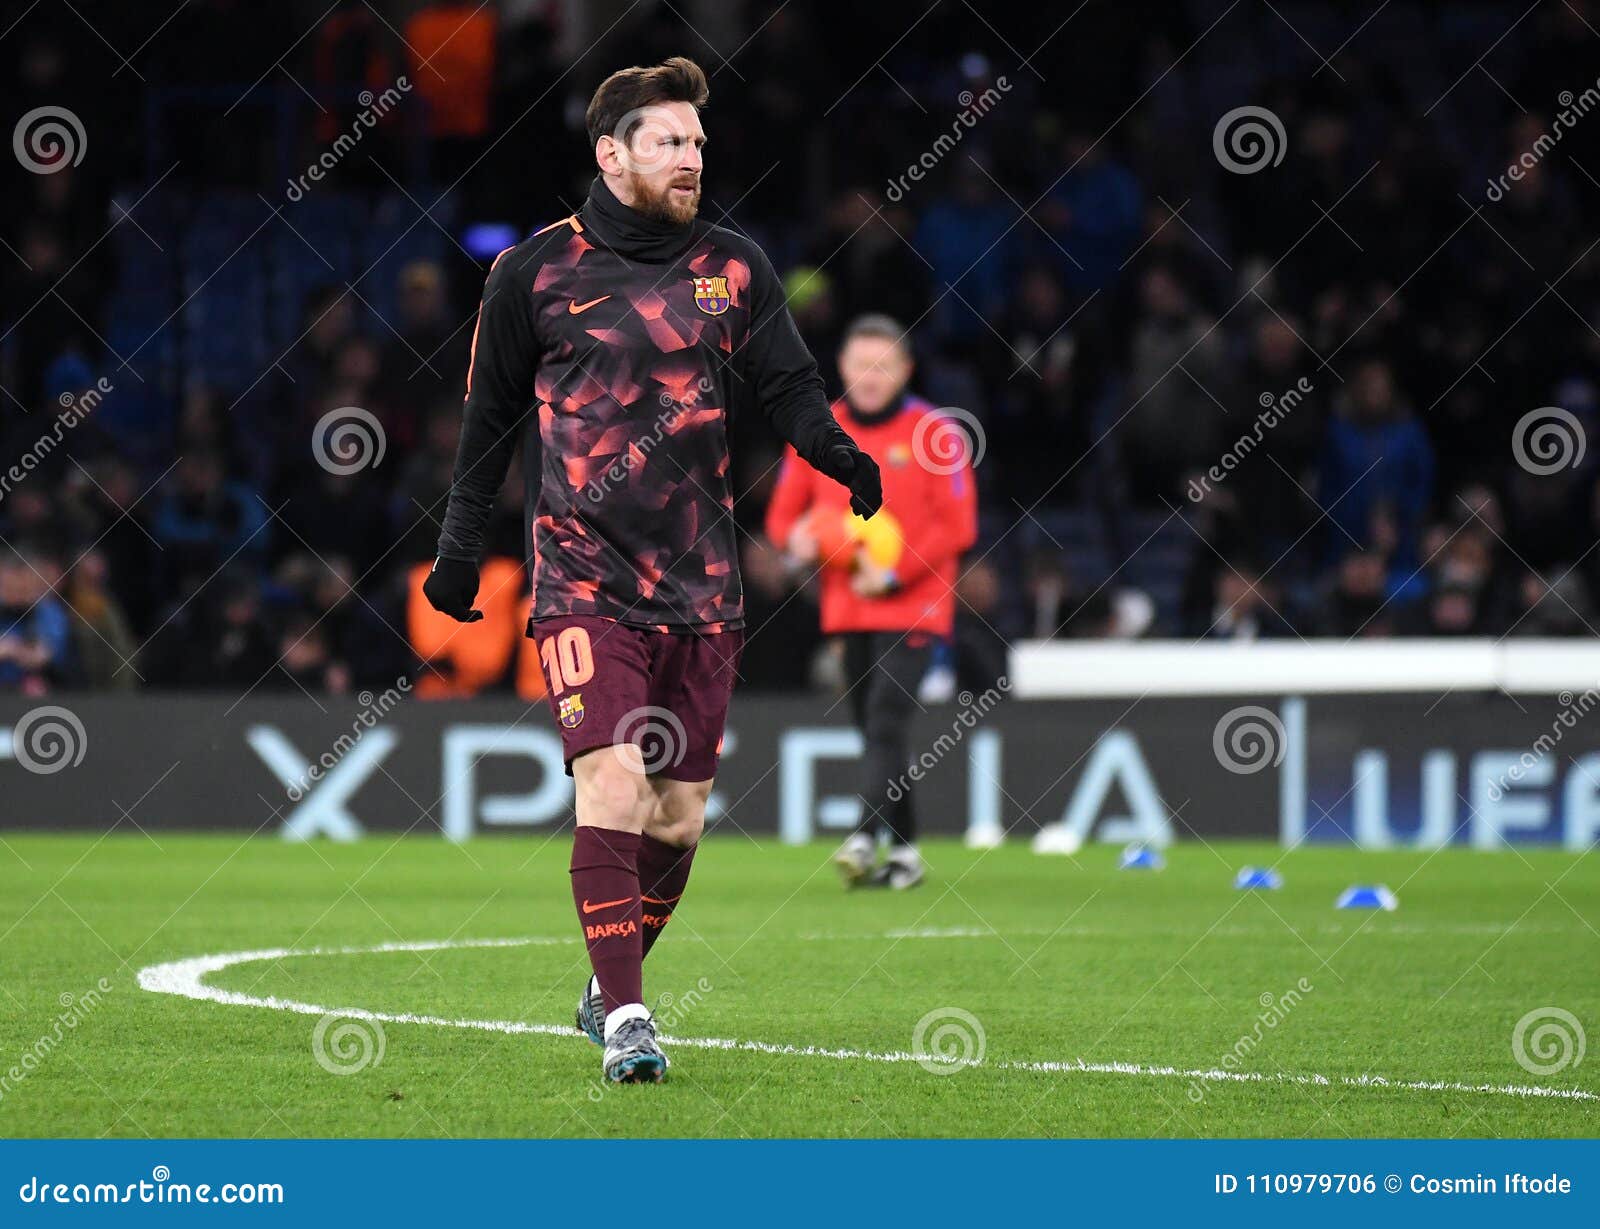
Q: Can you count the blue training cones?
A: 3